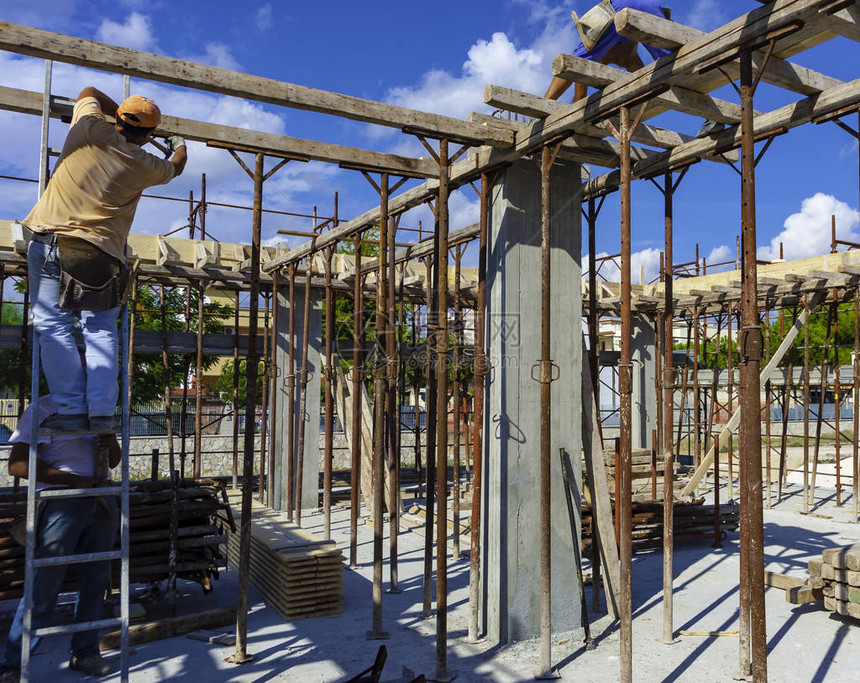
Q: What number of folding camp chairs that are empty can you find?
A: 0